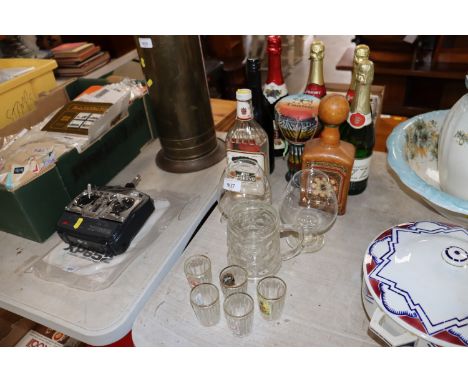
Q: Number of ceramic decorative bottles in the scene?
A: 1